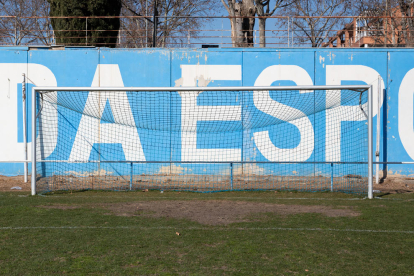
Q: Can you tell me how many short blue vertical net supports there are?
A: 3